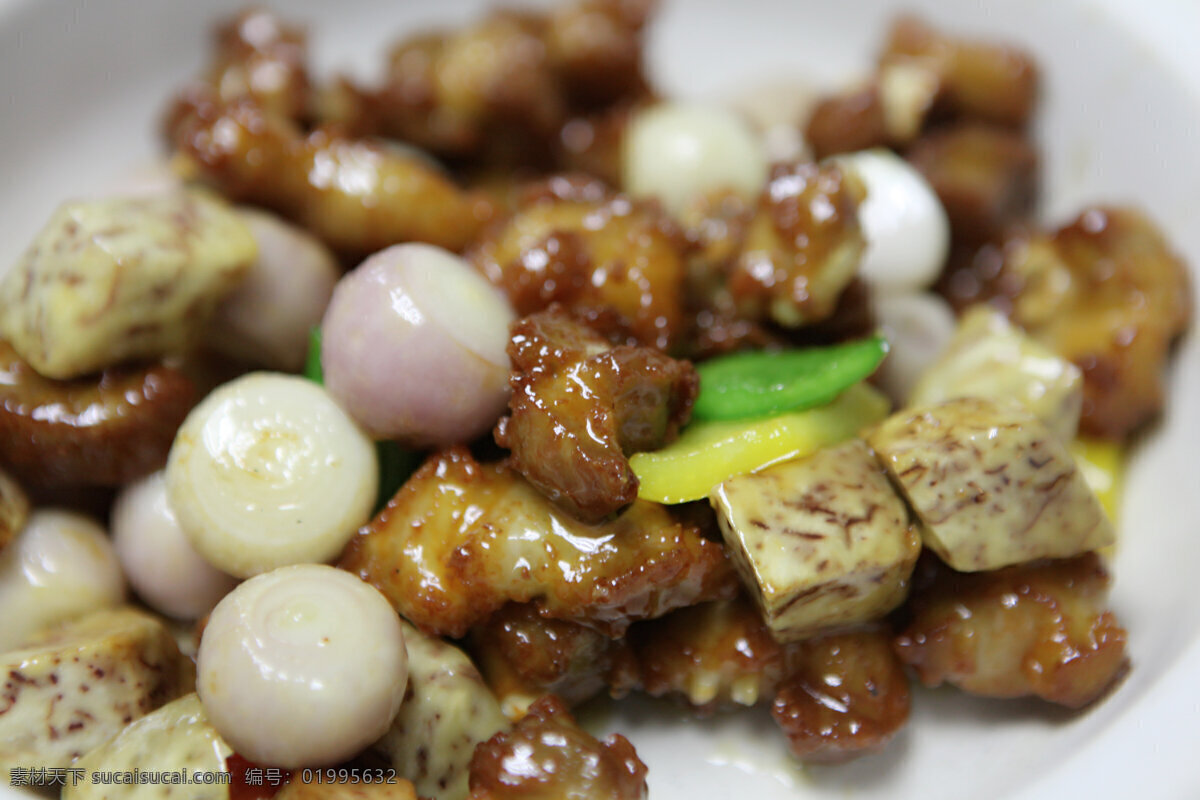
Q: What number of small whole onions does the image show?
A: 9